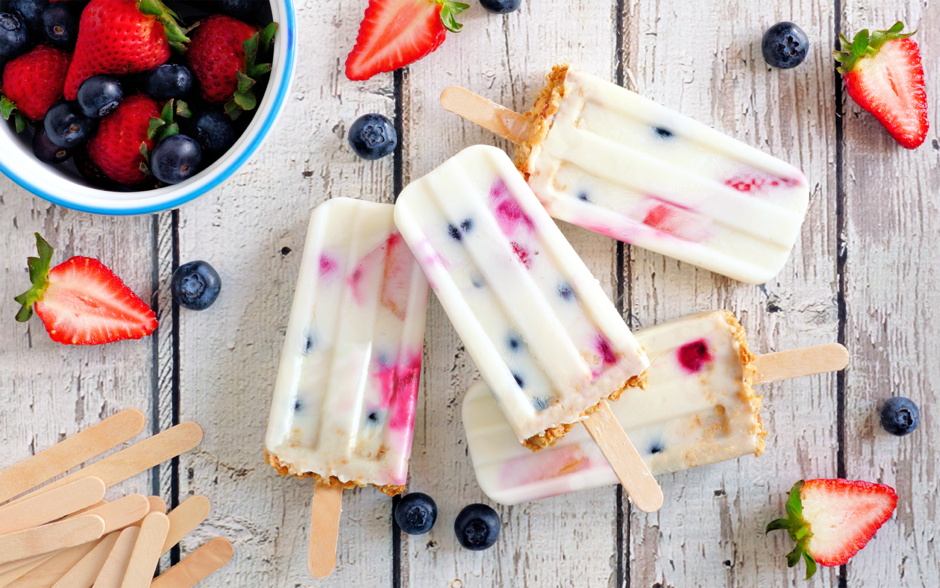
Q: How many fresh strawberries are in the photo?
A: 8